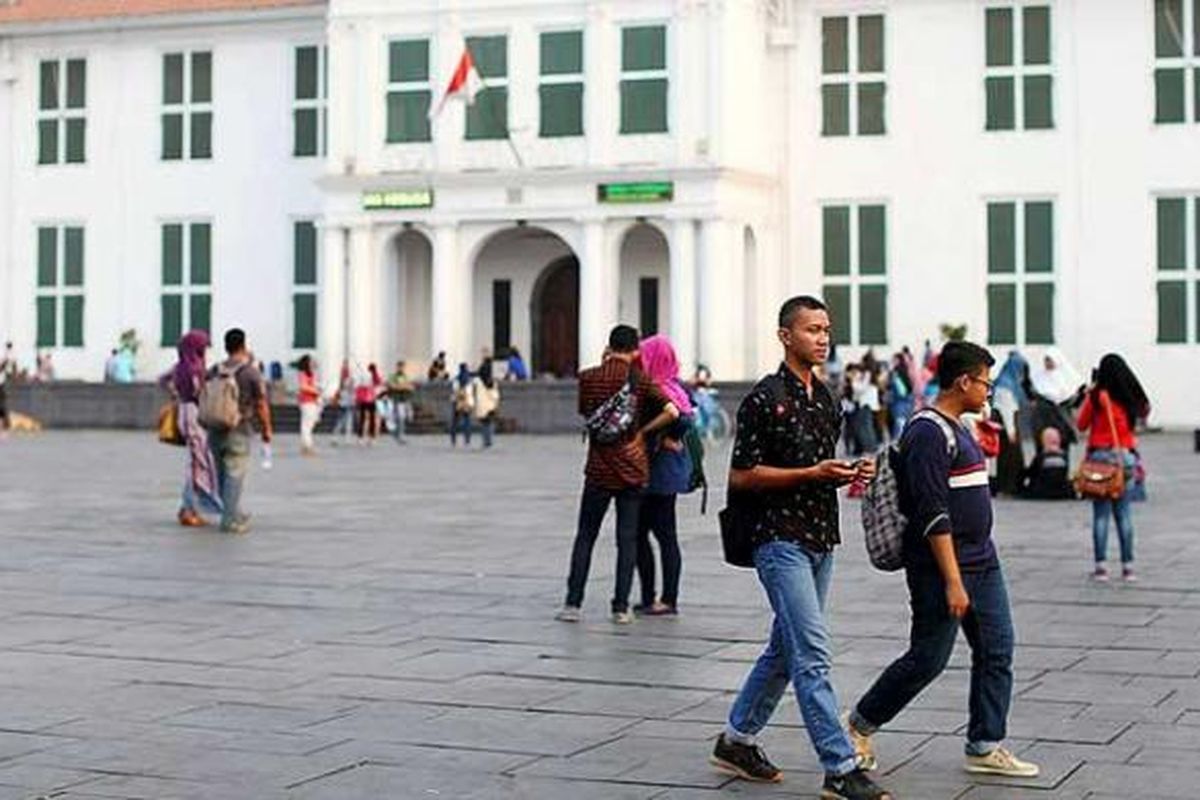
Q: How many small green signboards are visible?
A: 2